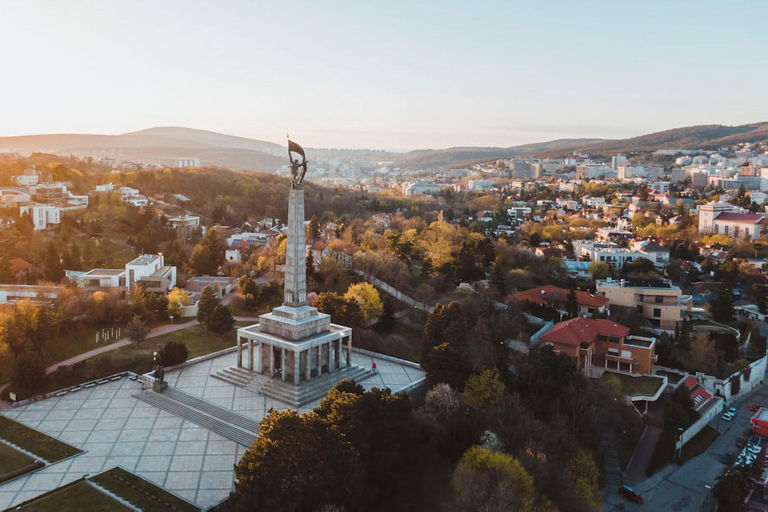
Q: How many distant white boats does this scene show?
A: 0